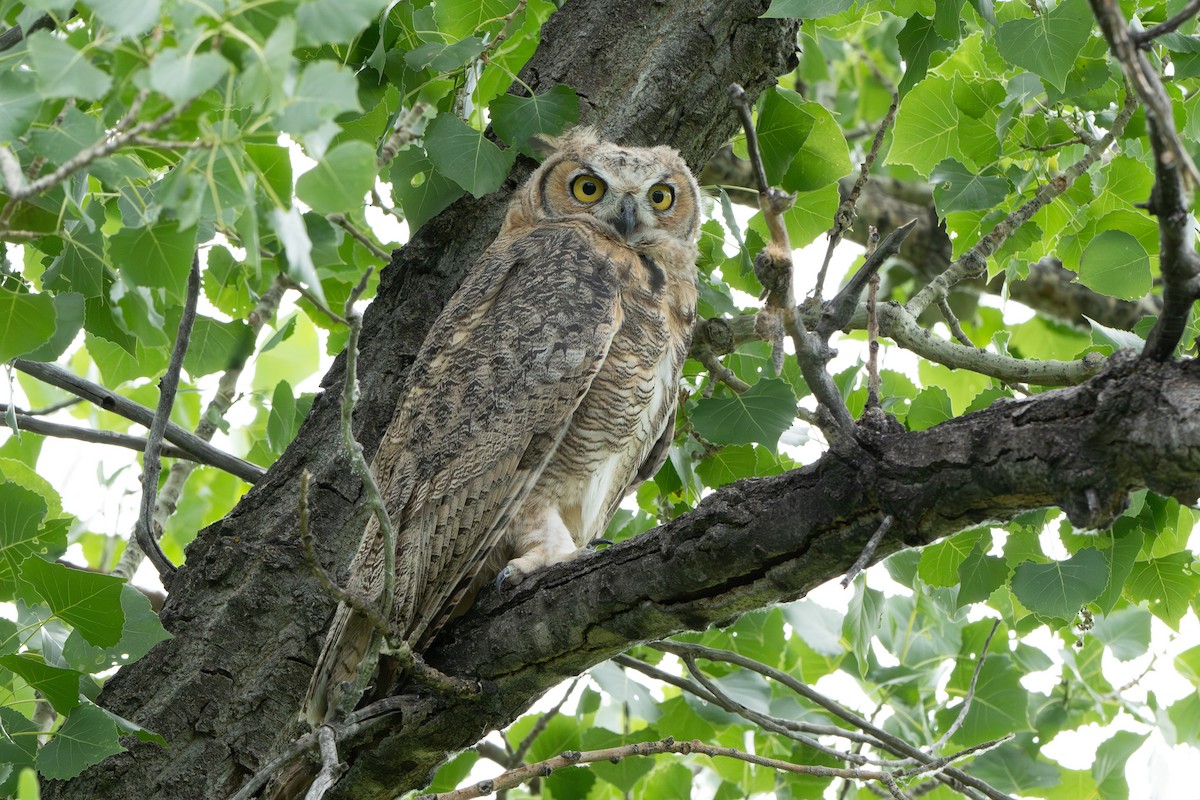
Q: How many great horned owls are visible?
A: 1